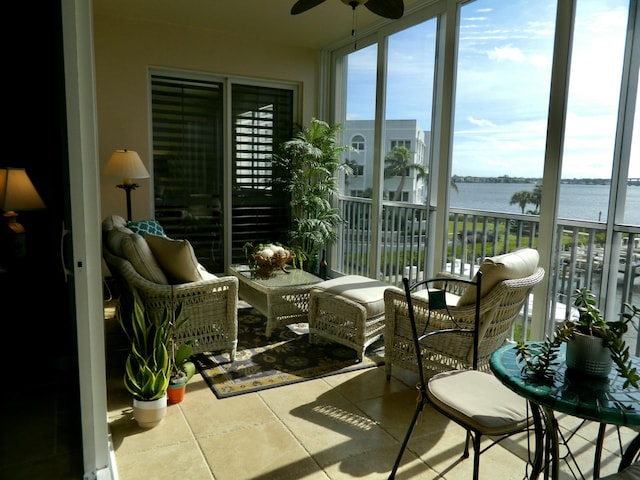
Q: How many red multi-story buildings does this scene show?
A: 0